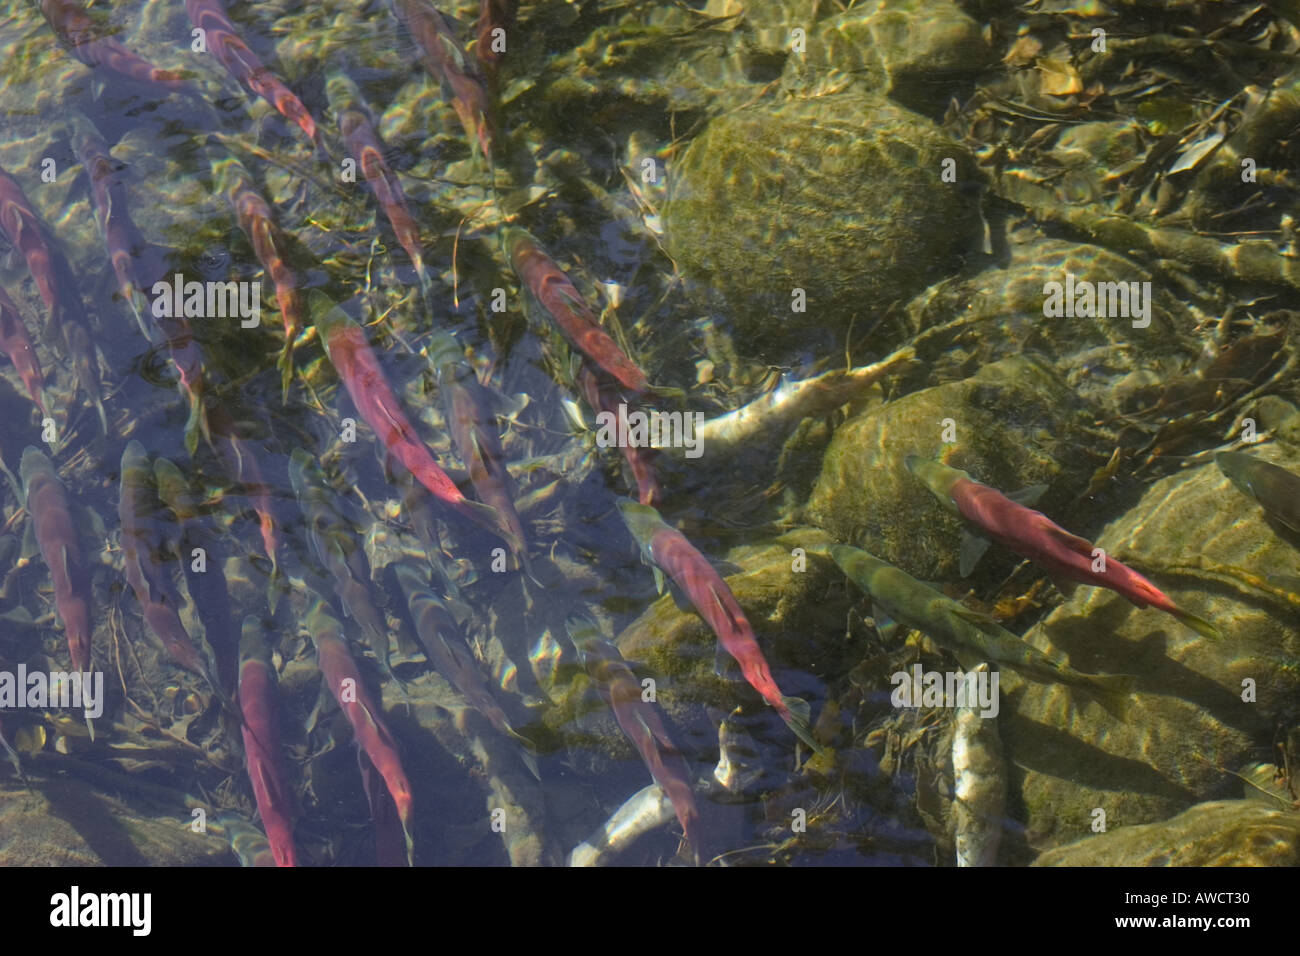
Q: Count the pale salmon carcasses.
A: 3